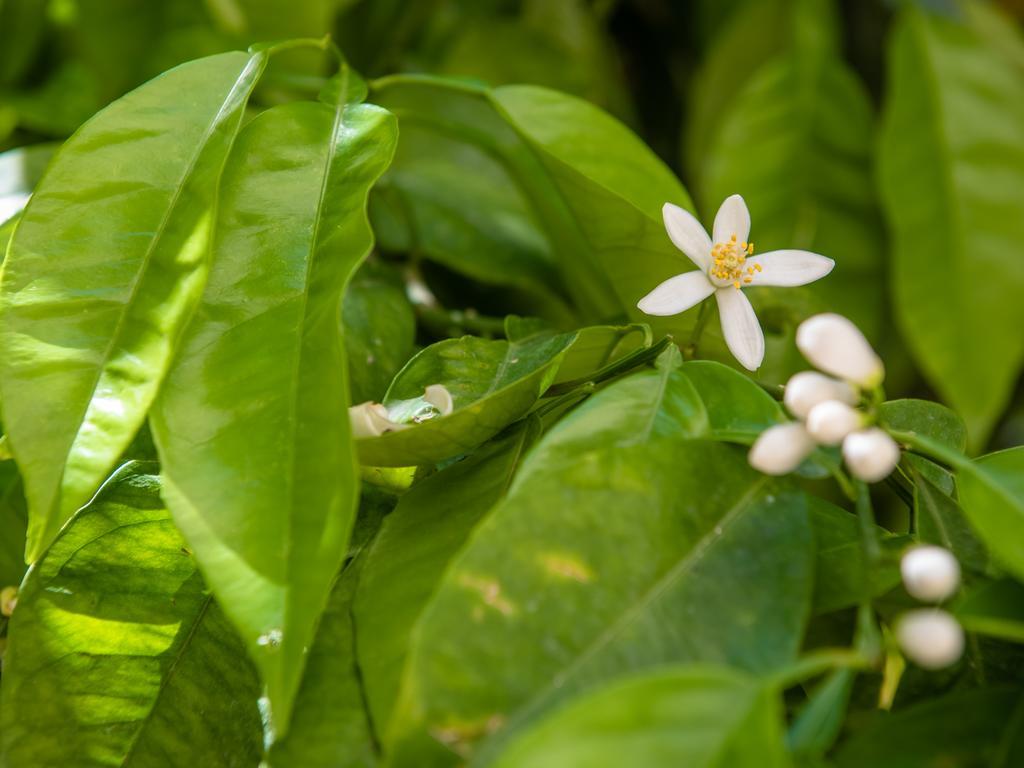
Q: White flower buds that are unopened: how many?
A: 7